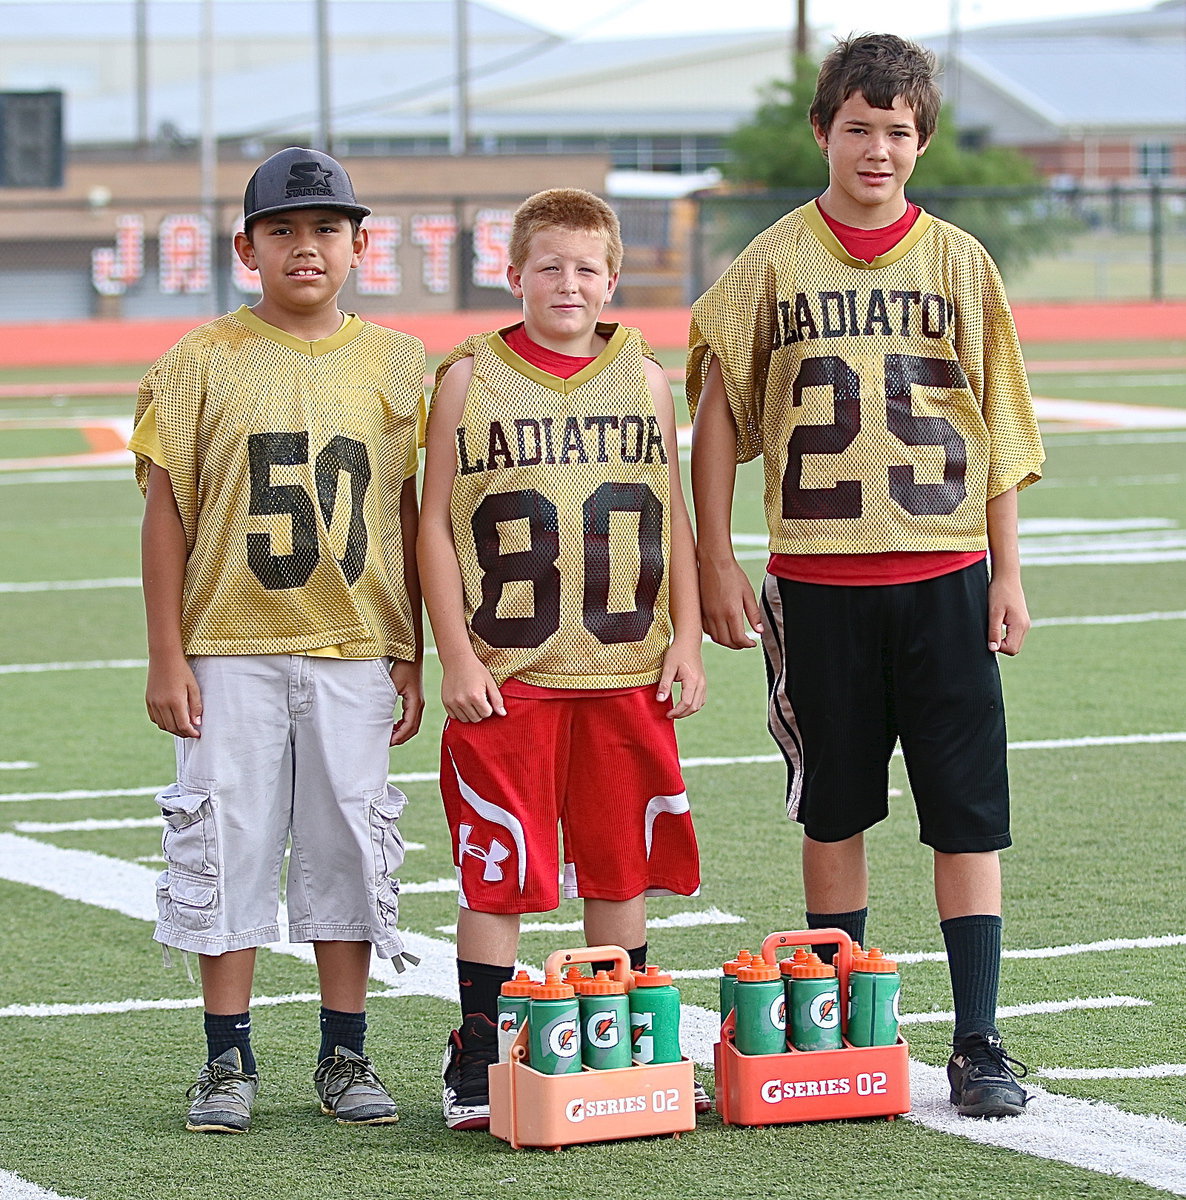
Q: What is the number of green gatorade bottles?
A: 12